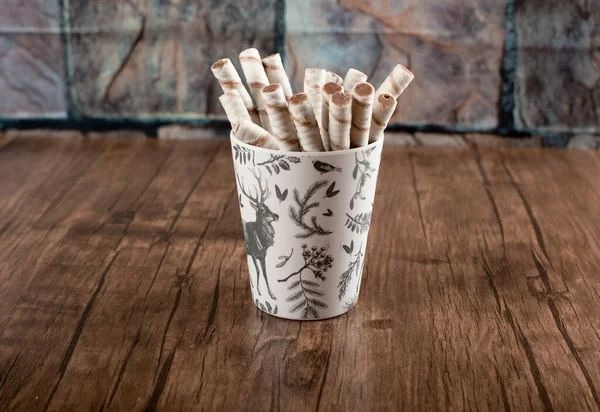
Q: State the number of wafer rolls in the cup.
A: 15